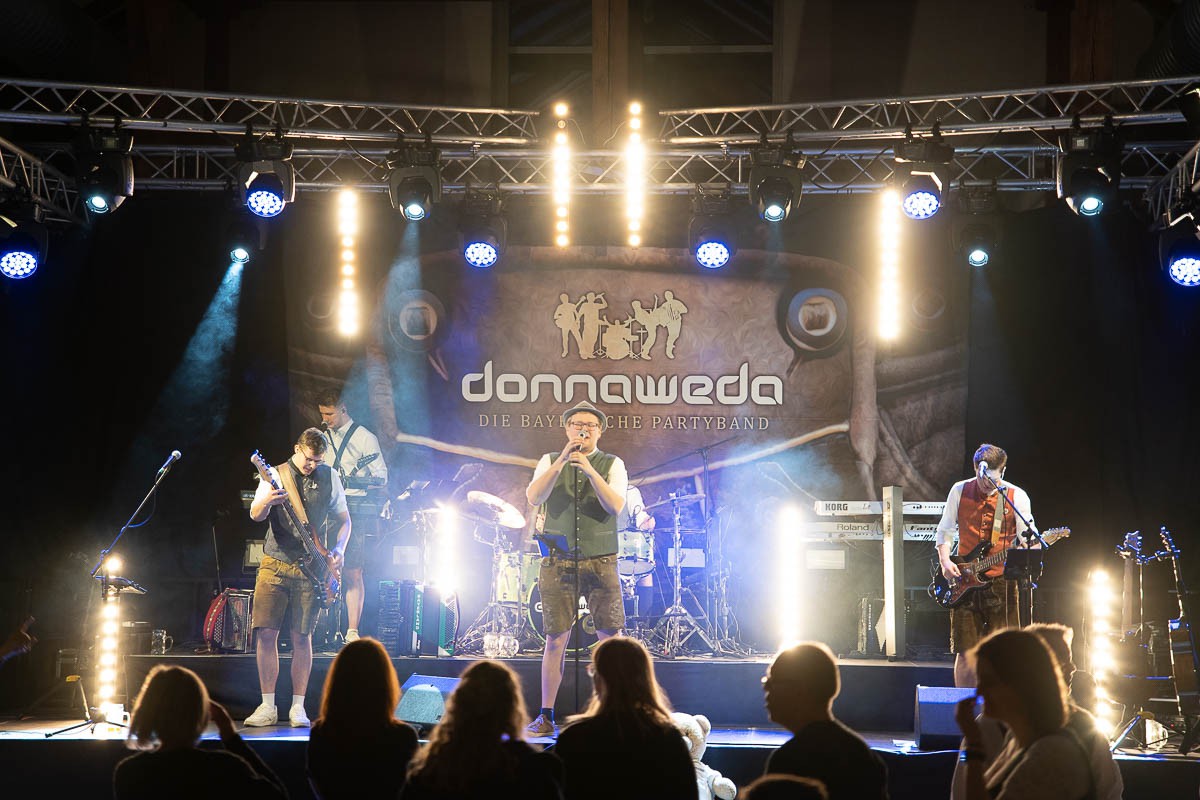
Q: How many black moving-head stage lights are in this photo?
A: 12